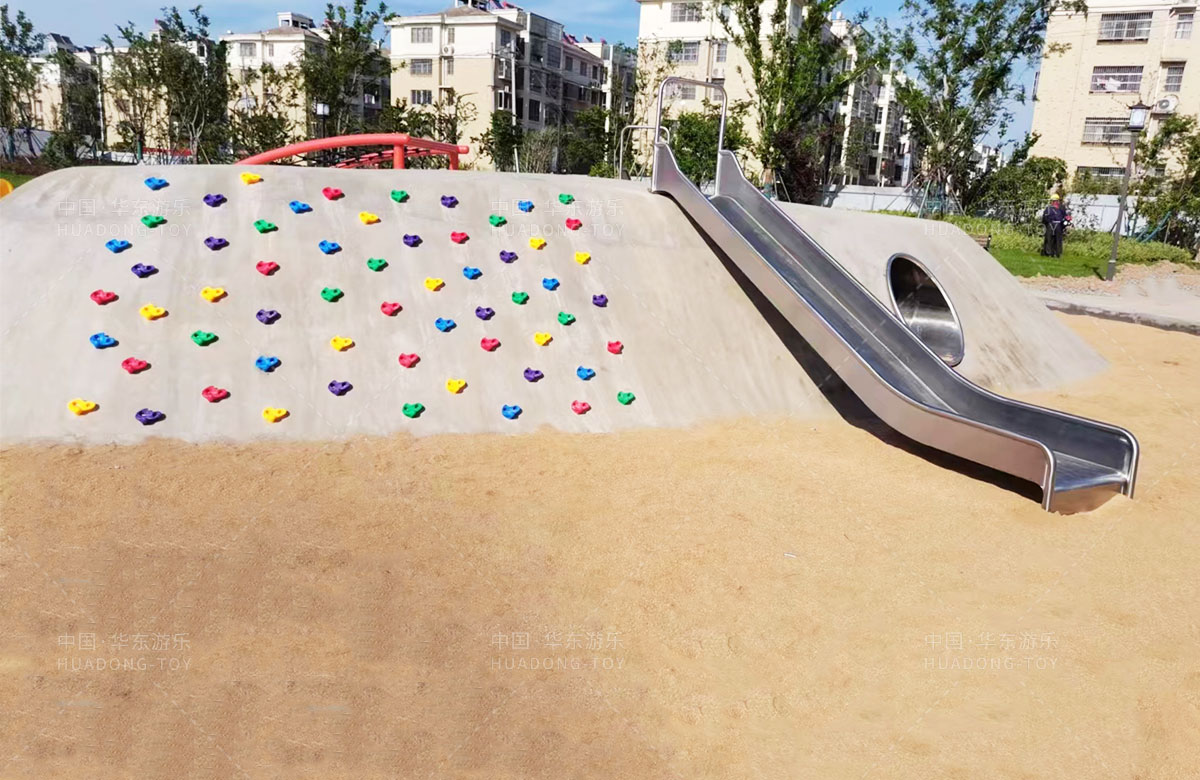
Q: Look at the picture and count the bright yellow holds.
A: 12